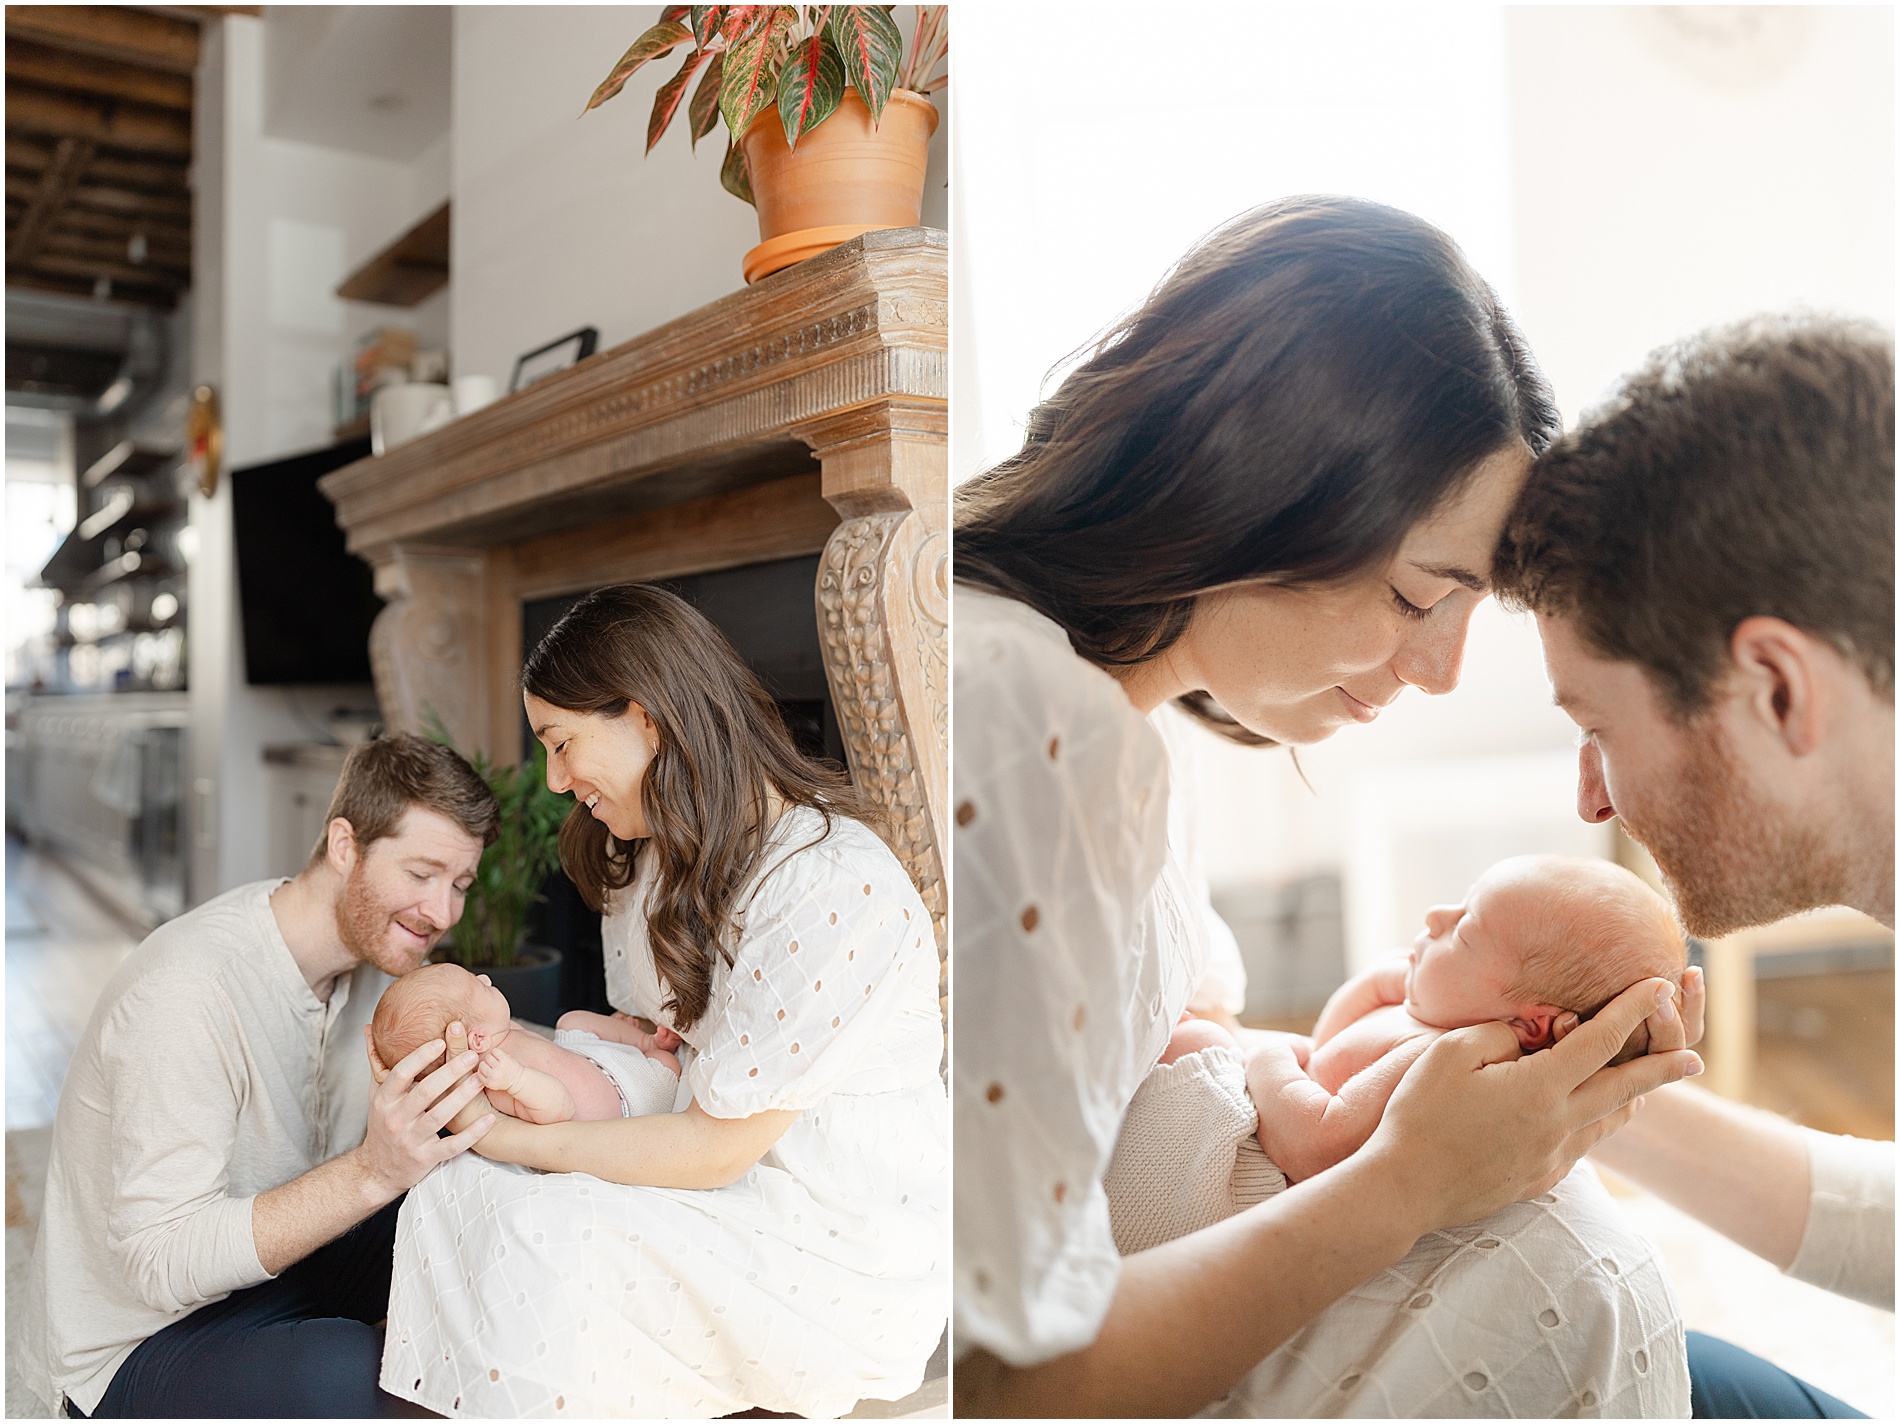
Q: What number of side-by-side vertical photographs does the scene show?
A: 2